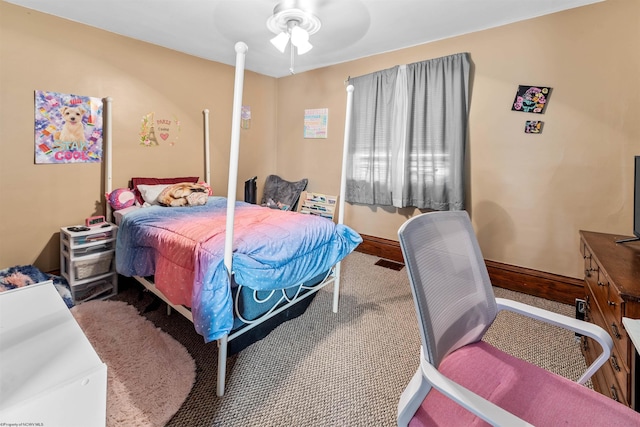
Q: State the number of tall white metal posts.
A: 4